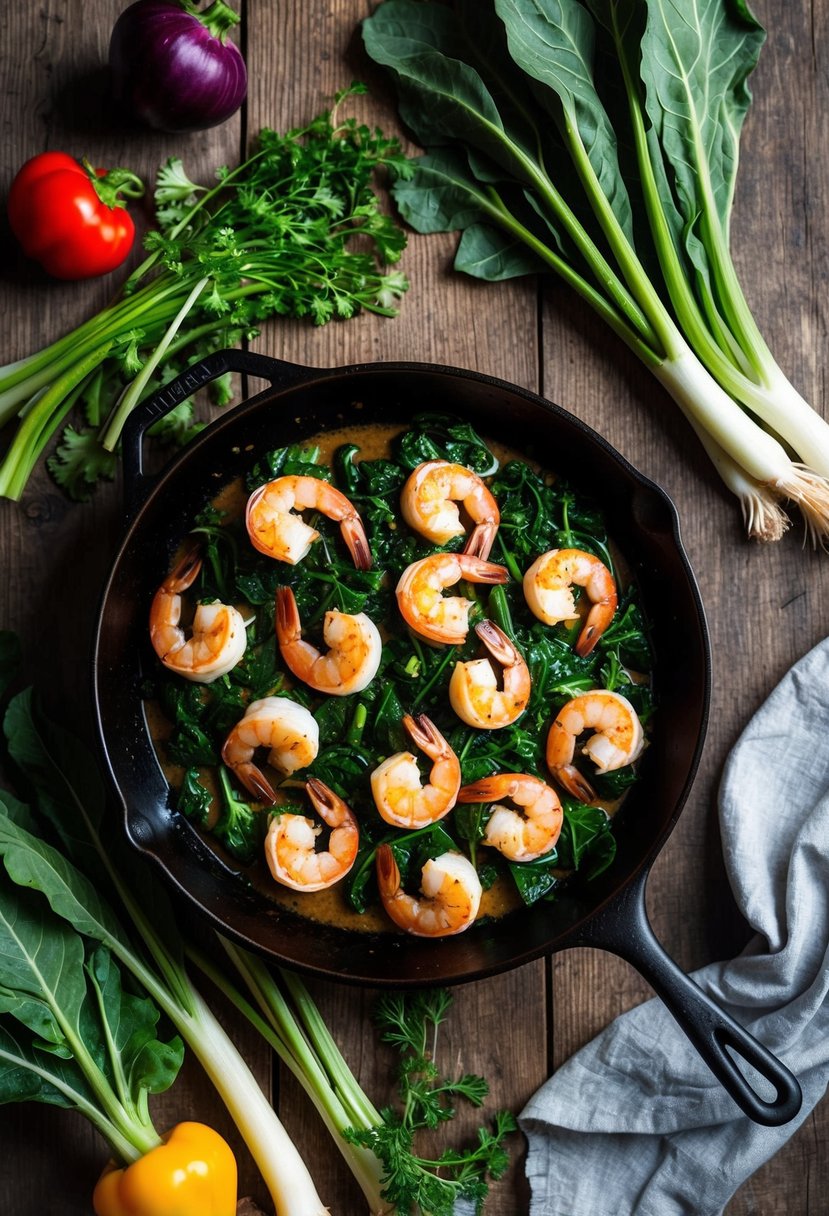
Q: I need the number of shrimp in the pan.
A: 13